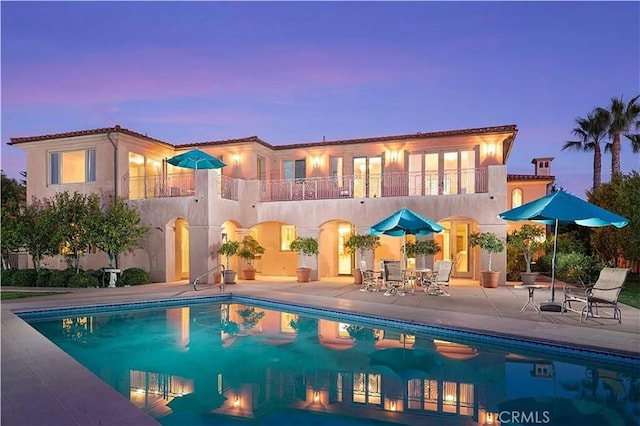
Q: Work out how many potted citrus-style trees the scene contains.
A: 7